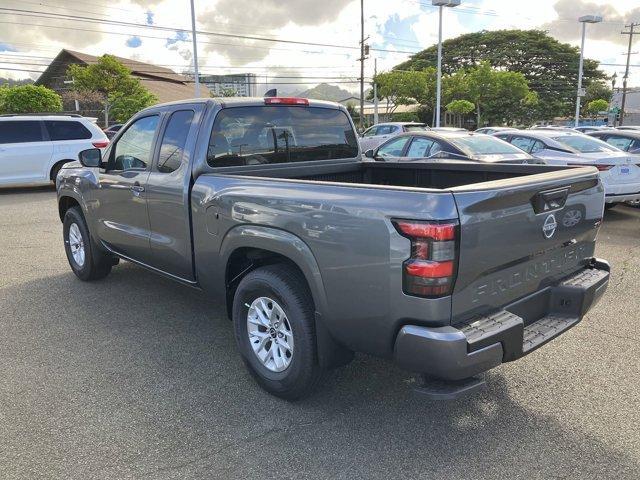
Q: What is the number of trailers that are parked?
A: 0